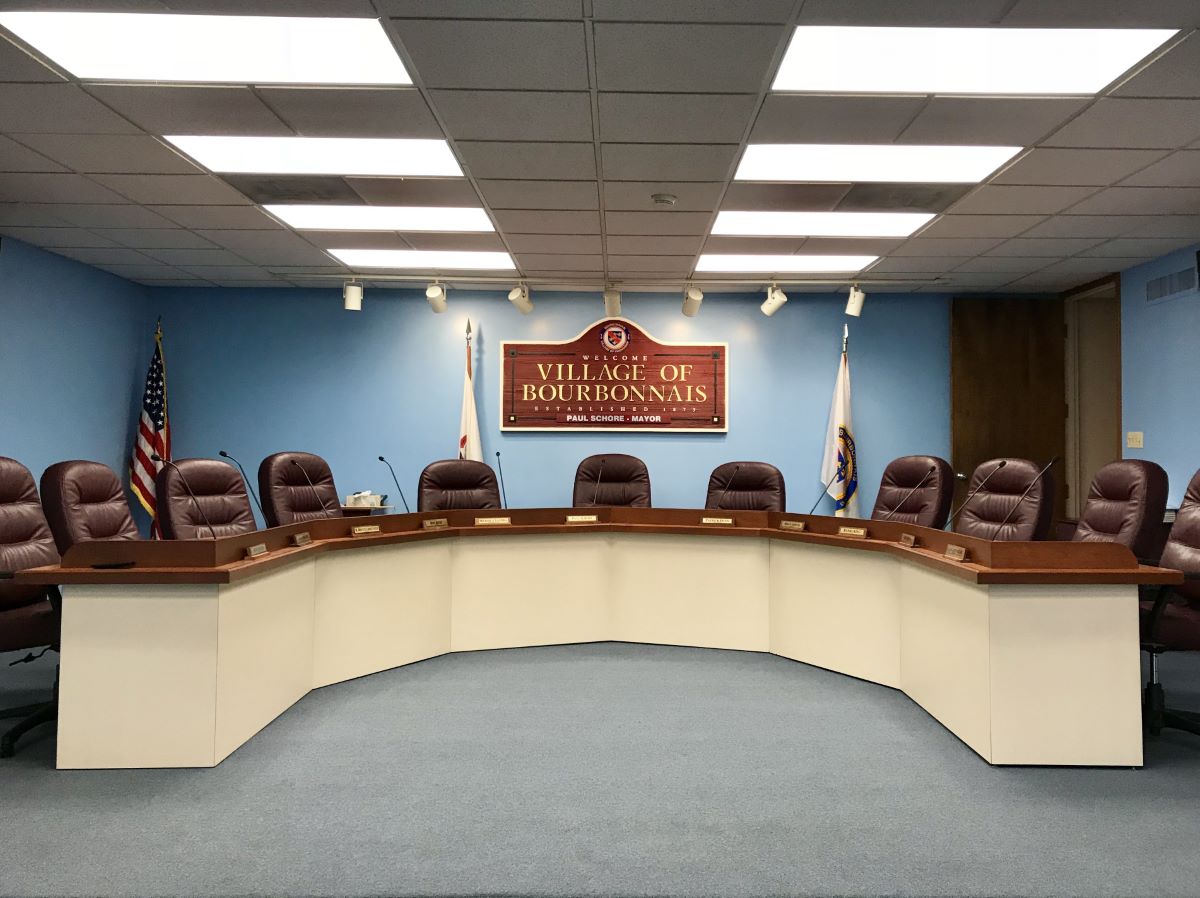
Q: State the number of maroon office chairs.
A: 11